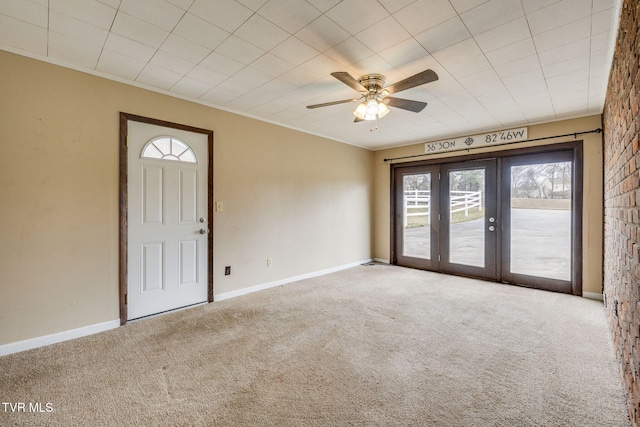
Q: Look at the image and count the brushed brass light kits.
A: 1